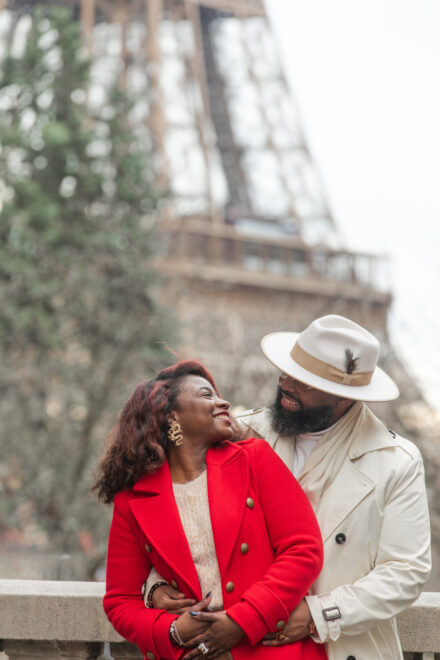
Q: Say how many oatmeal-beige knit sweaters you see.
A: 1